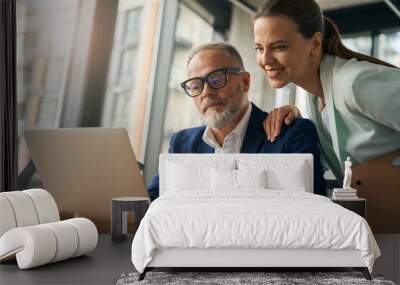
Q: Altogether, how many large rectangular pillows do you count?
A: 2